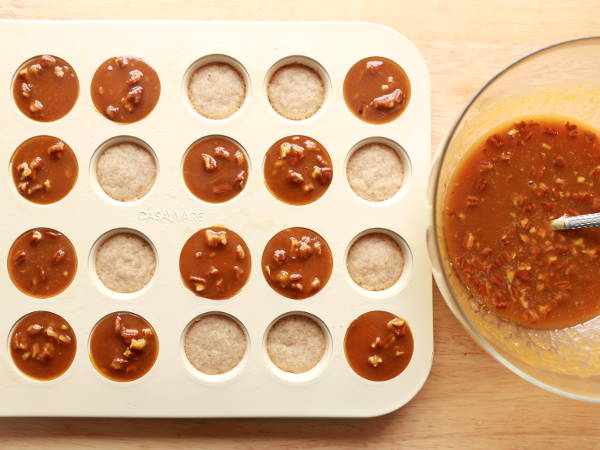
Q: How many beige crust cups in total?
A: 8